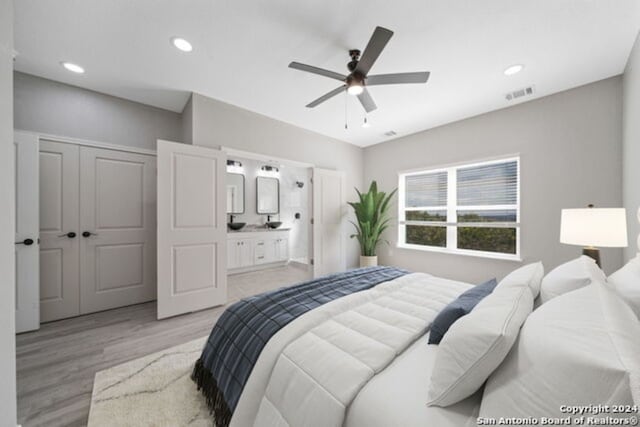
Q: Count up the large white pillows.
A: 5